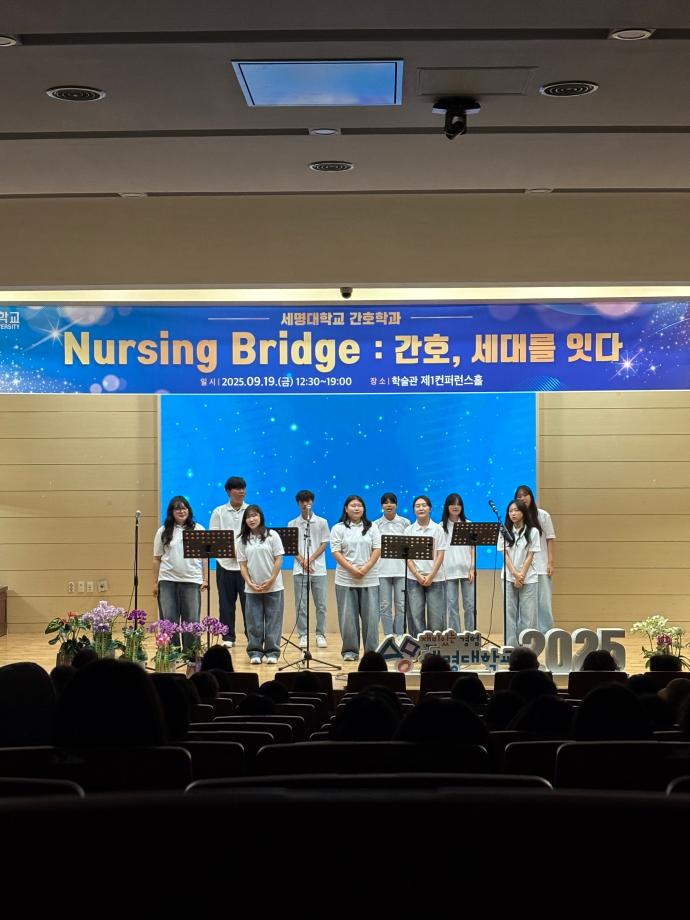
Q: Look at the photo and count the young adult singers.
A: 10